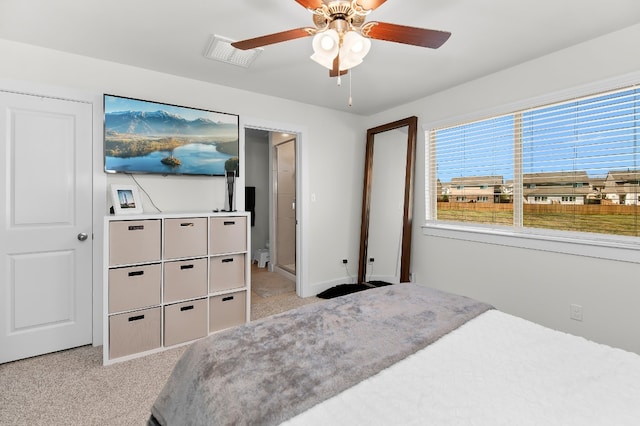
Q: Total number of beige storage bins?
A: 9